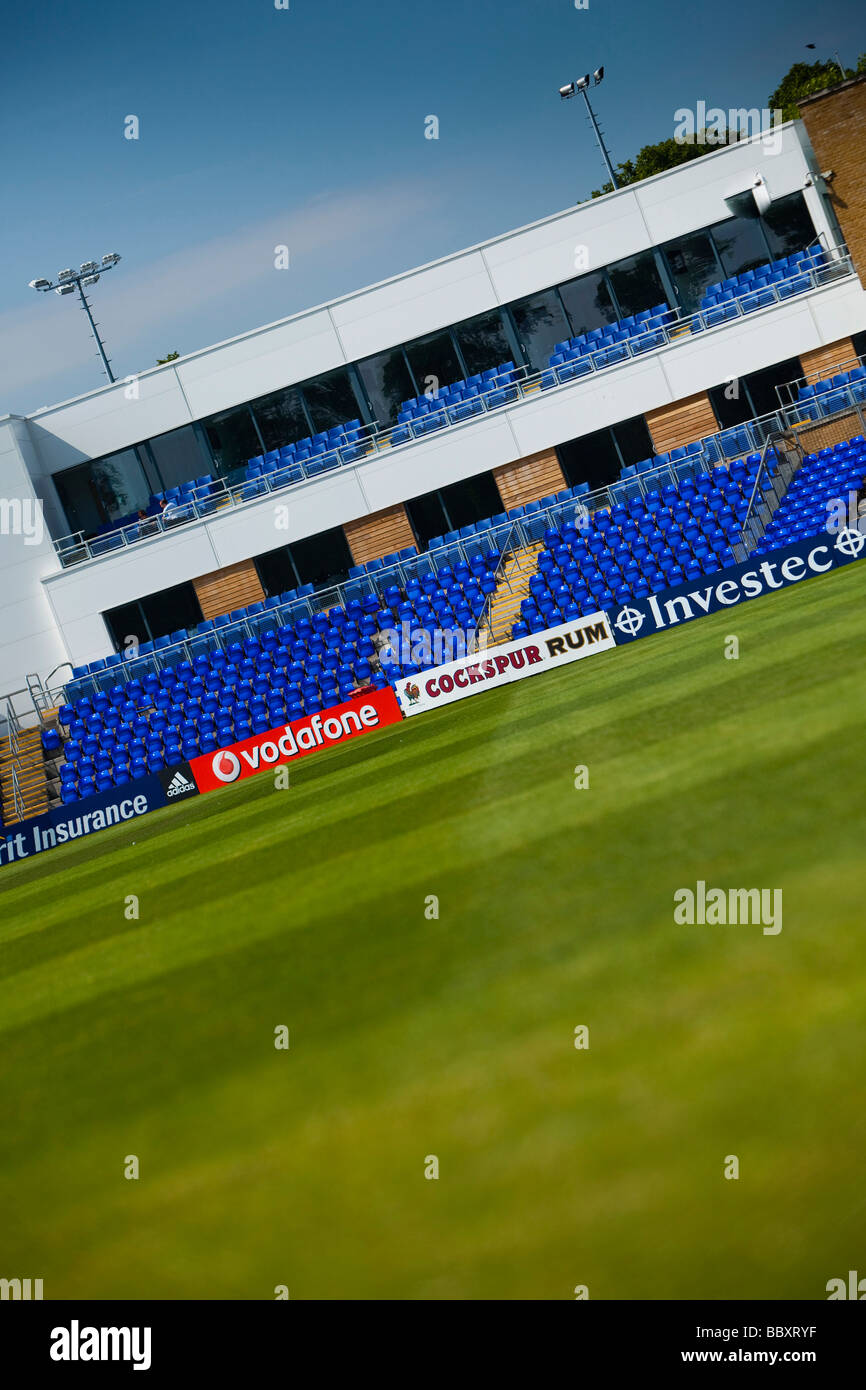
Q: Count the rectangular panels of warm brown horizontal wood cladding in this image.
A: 5